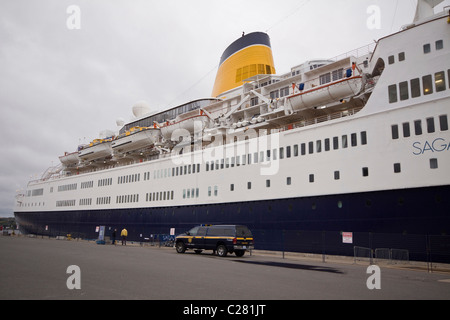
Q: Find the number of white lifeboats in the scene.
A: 5